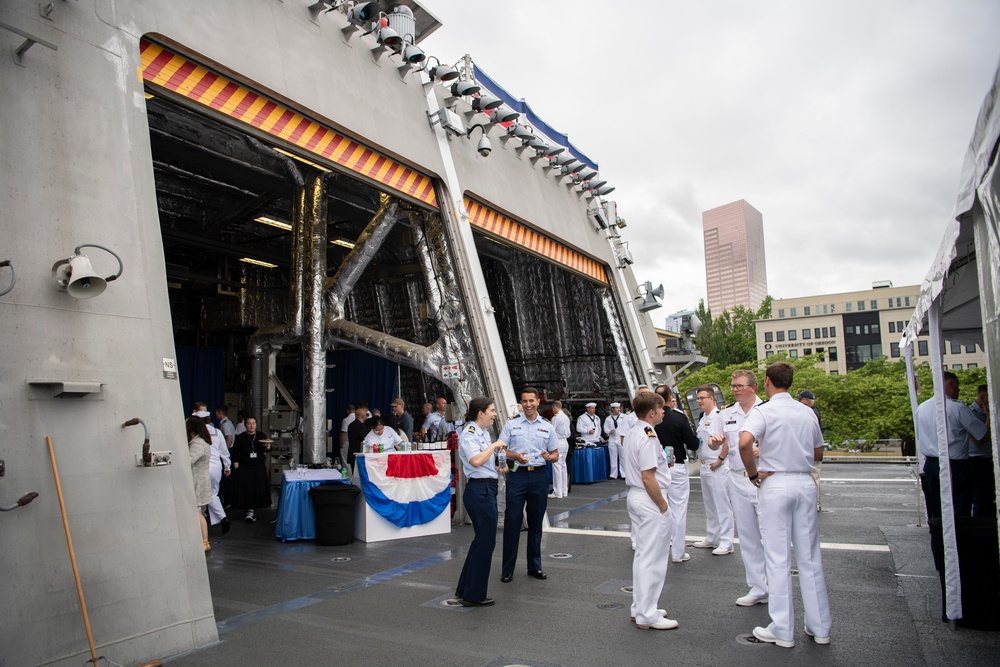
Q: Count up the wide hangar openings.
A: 2